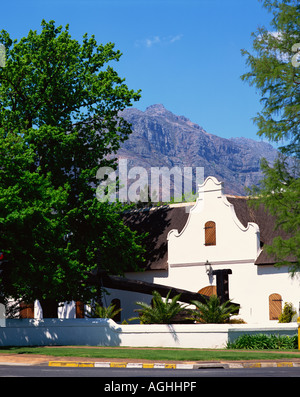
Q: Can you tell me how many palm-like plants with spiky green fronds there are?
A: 3